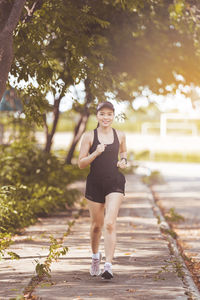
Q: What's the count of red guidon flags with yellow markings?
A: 0